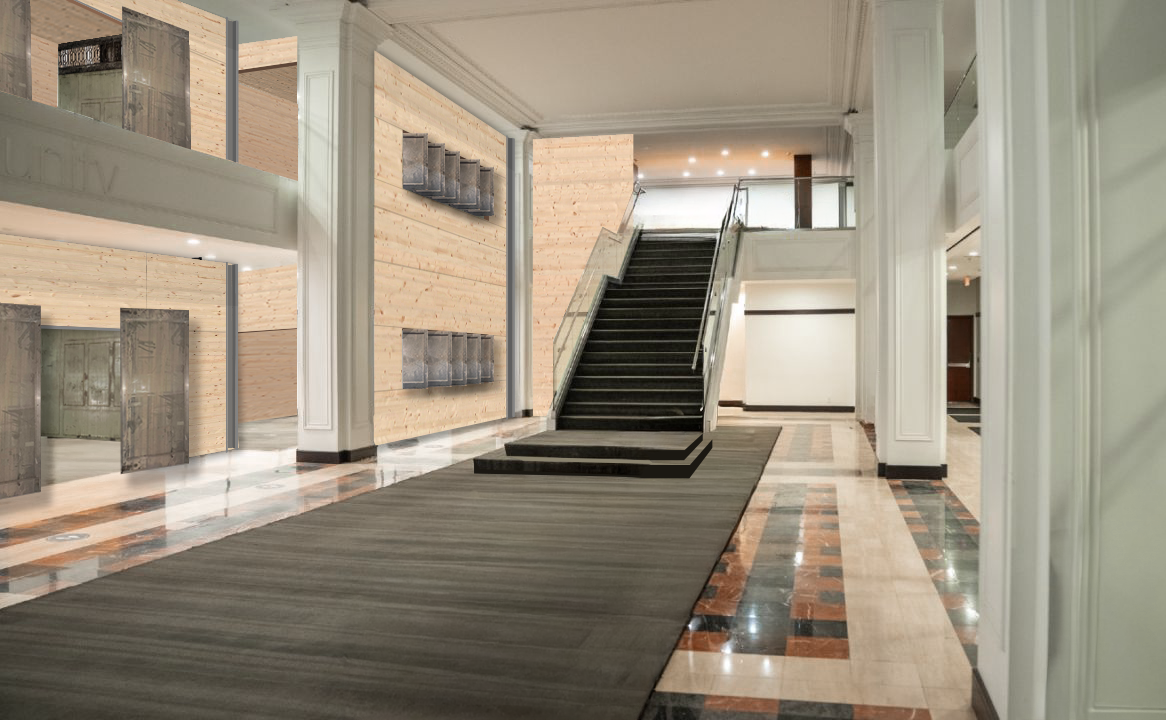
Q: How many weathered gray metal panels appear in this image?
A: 14